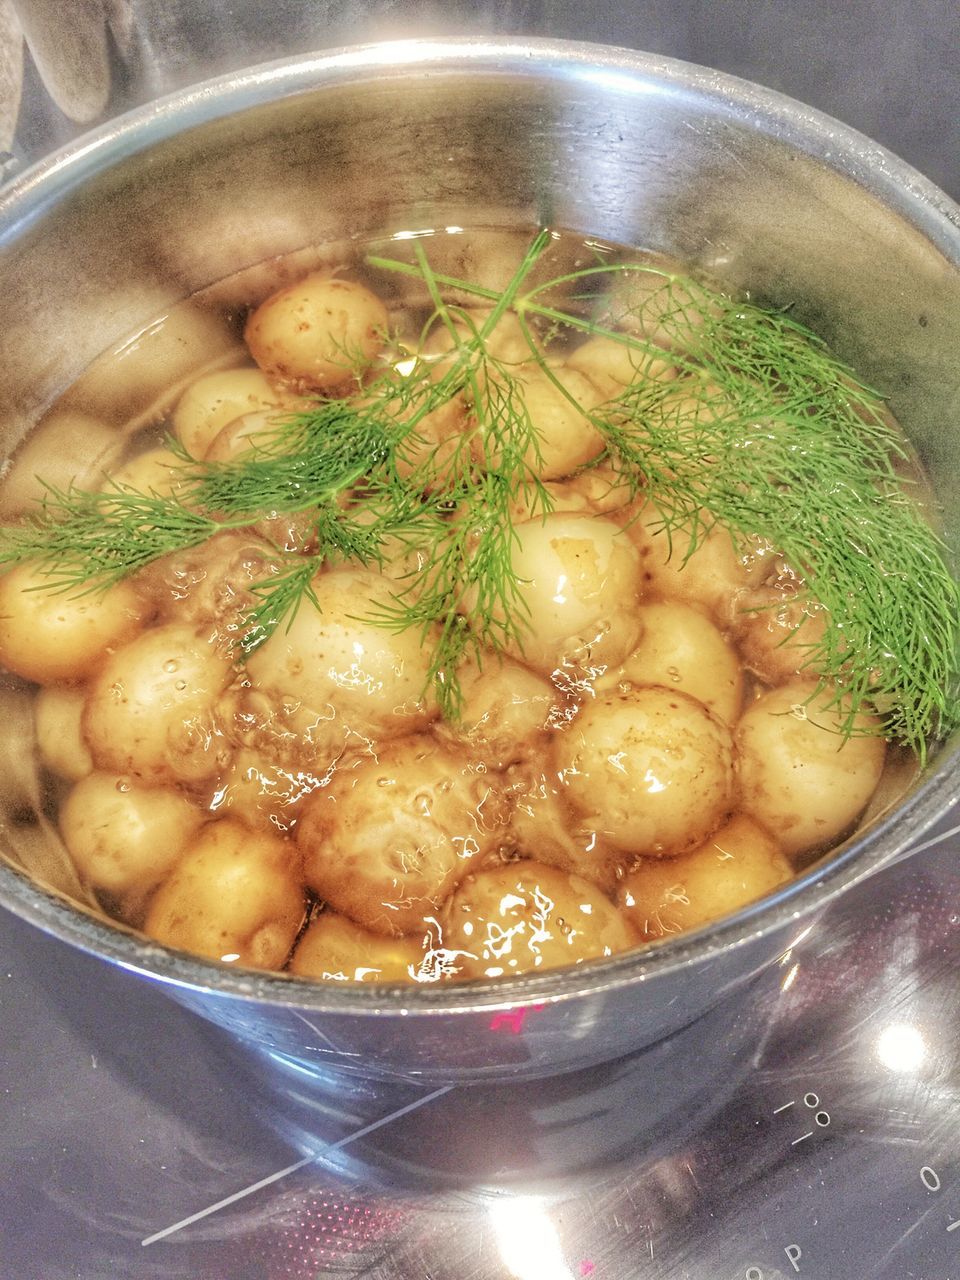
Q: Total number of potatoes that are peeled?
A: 0